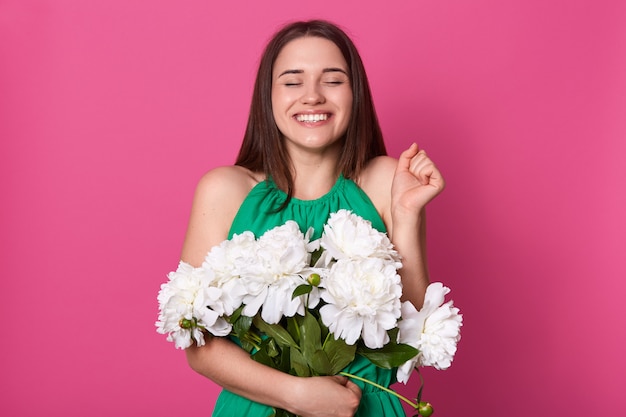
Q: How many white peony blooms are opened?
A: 6